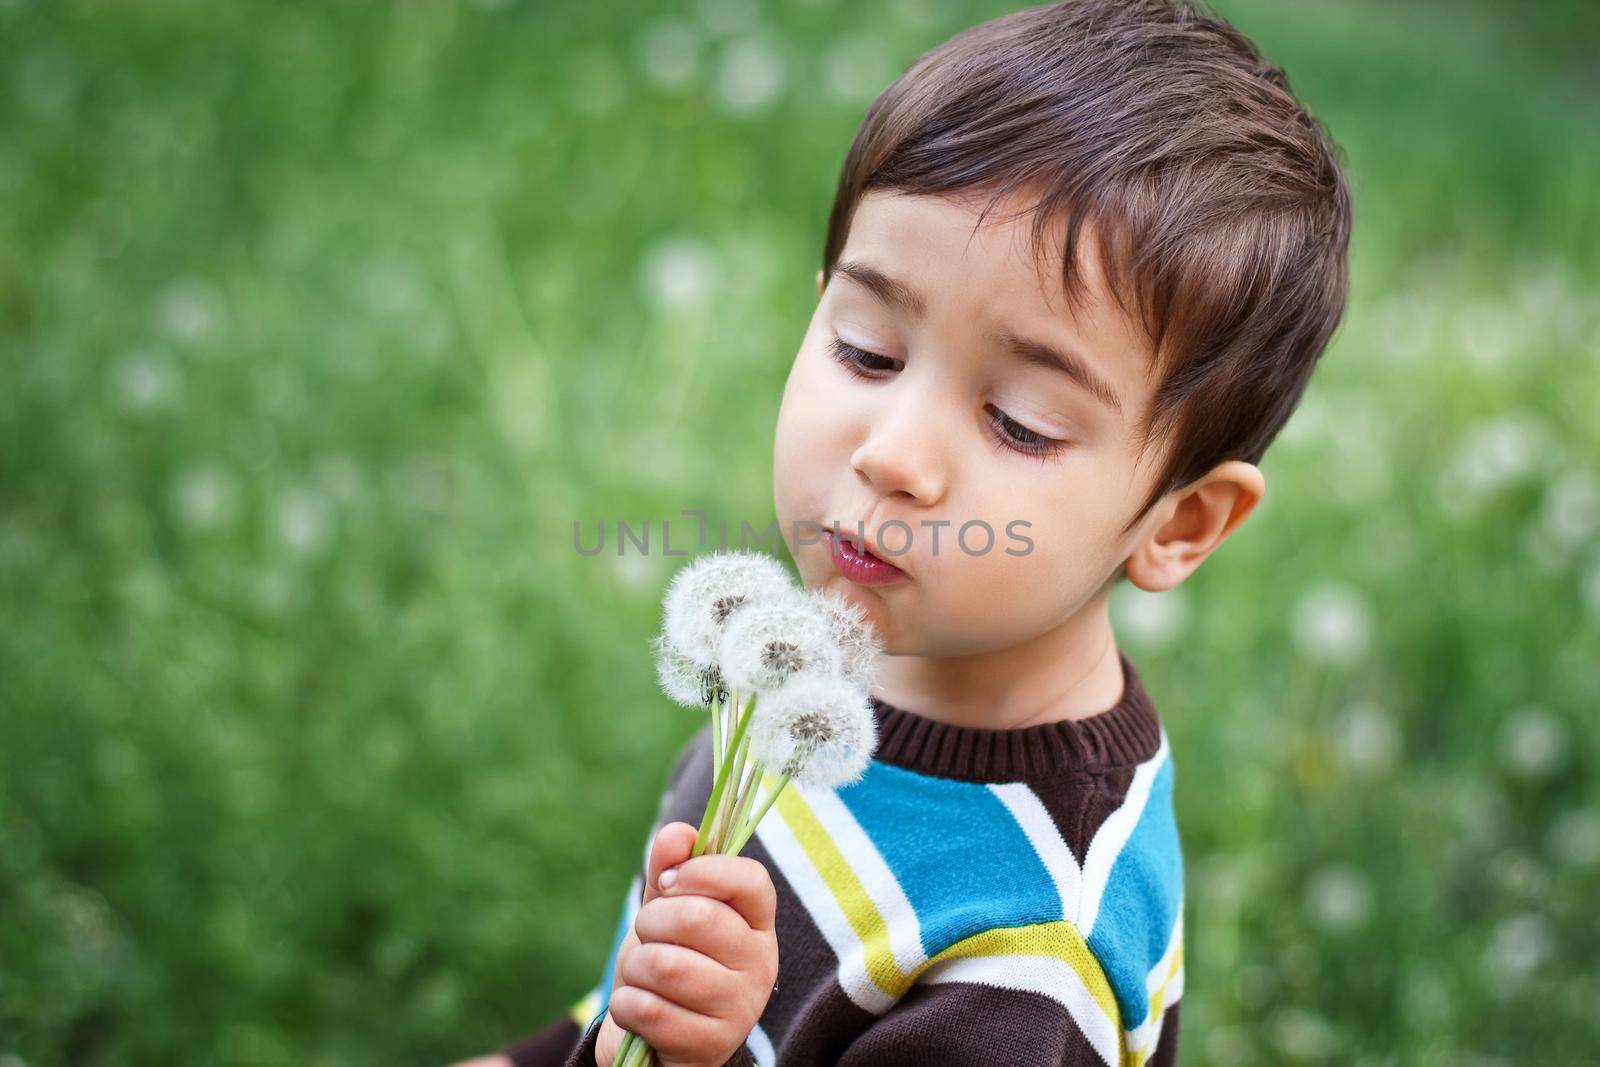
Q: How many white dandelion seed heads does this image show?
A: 5